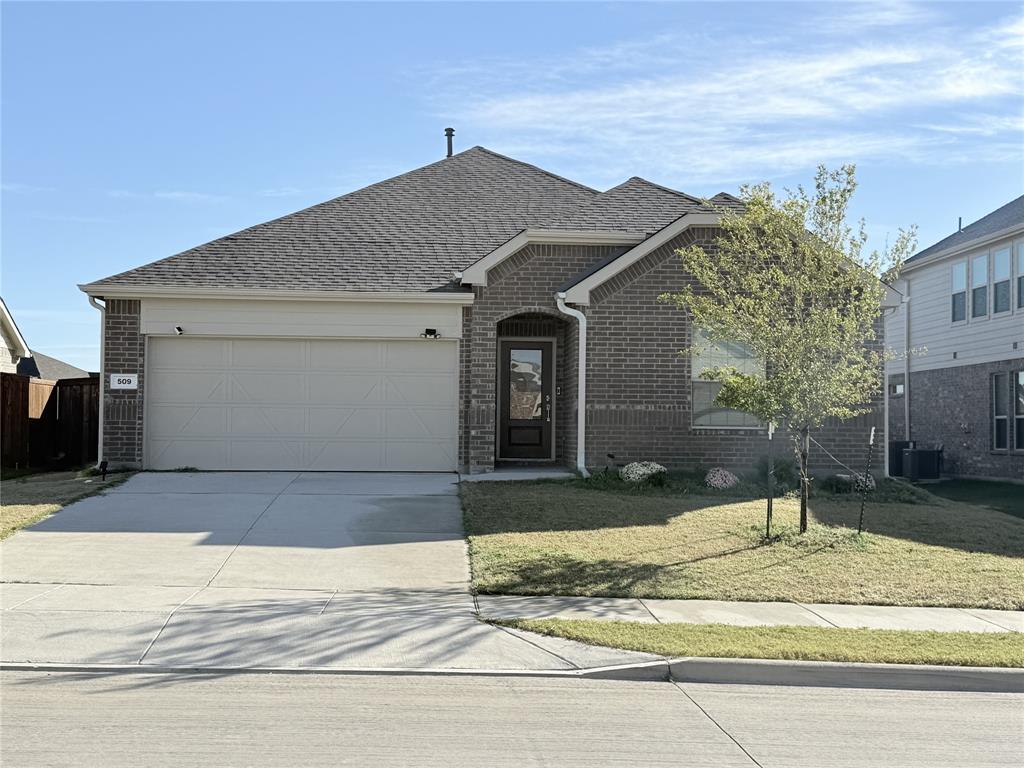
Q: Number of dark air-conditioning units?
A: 2